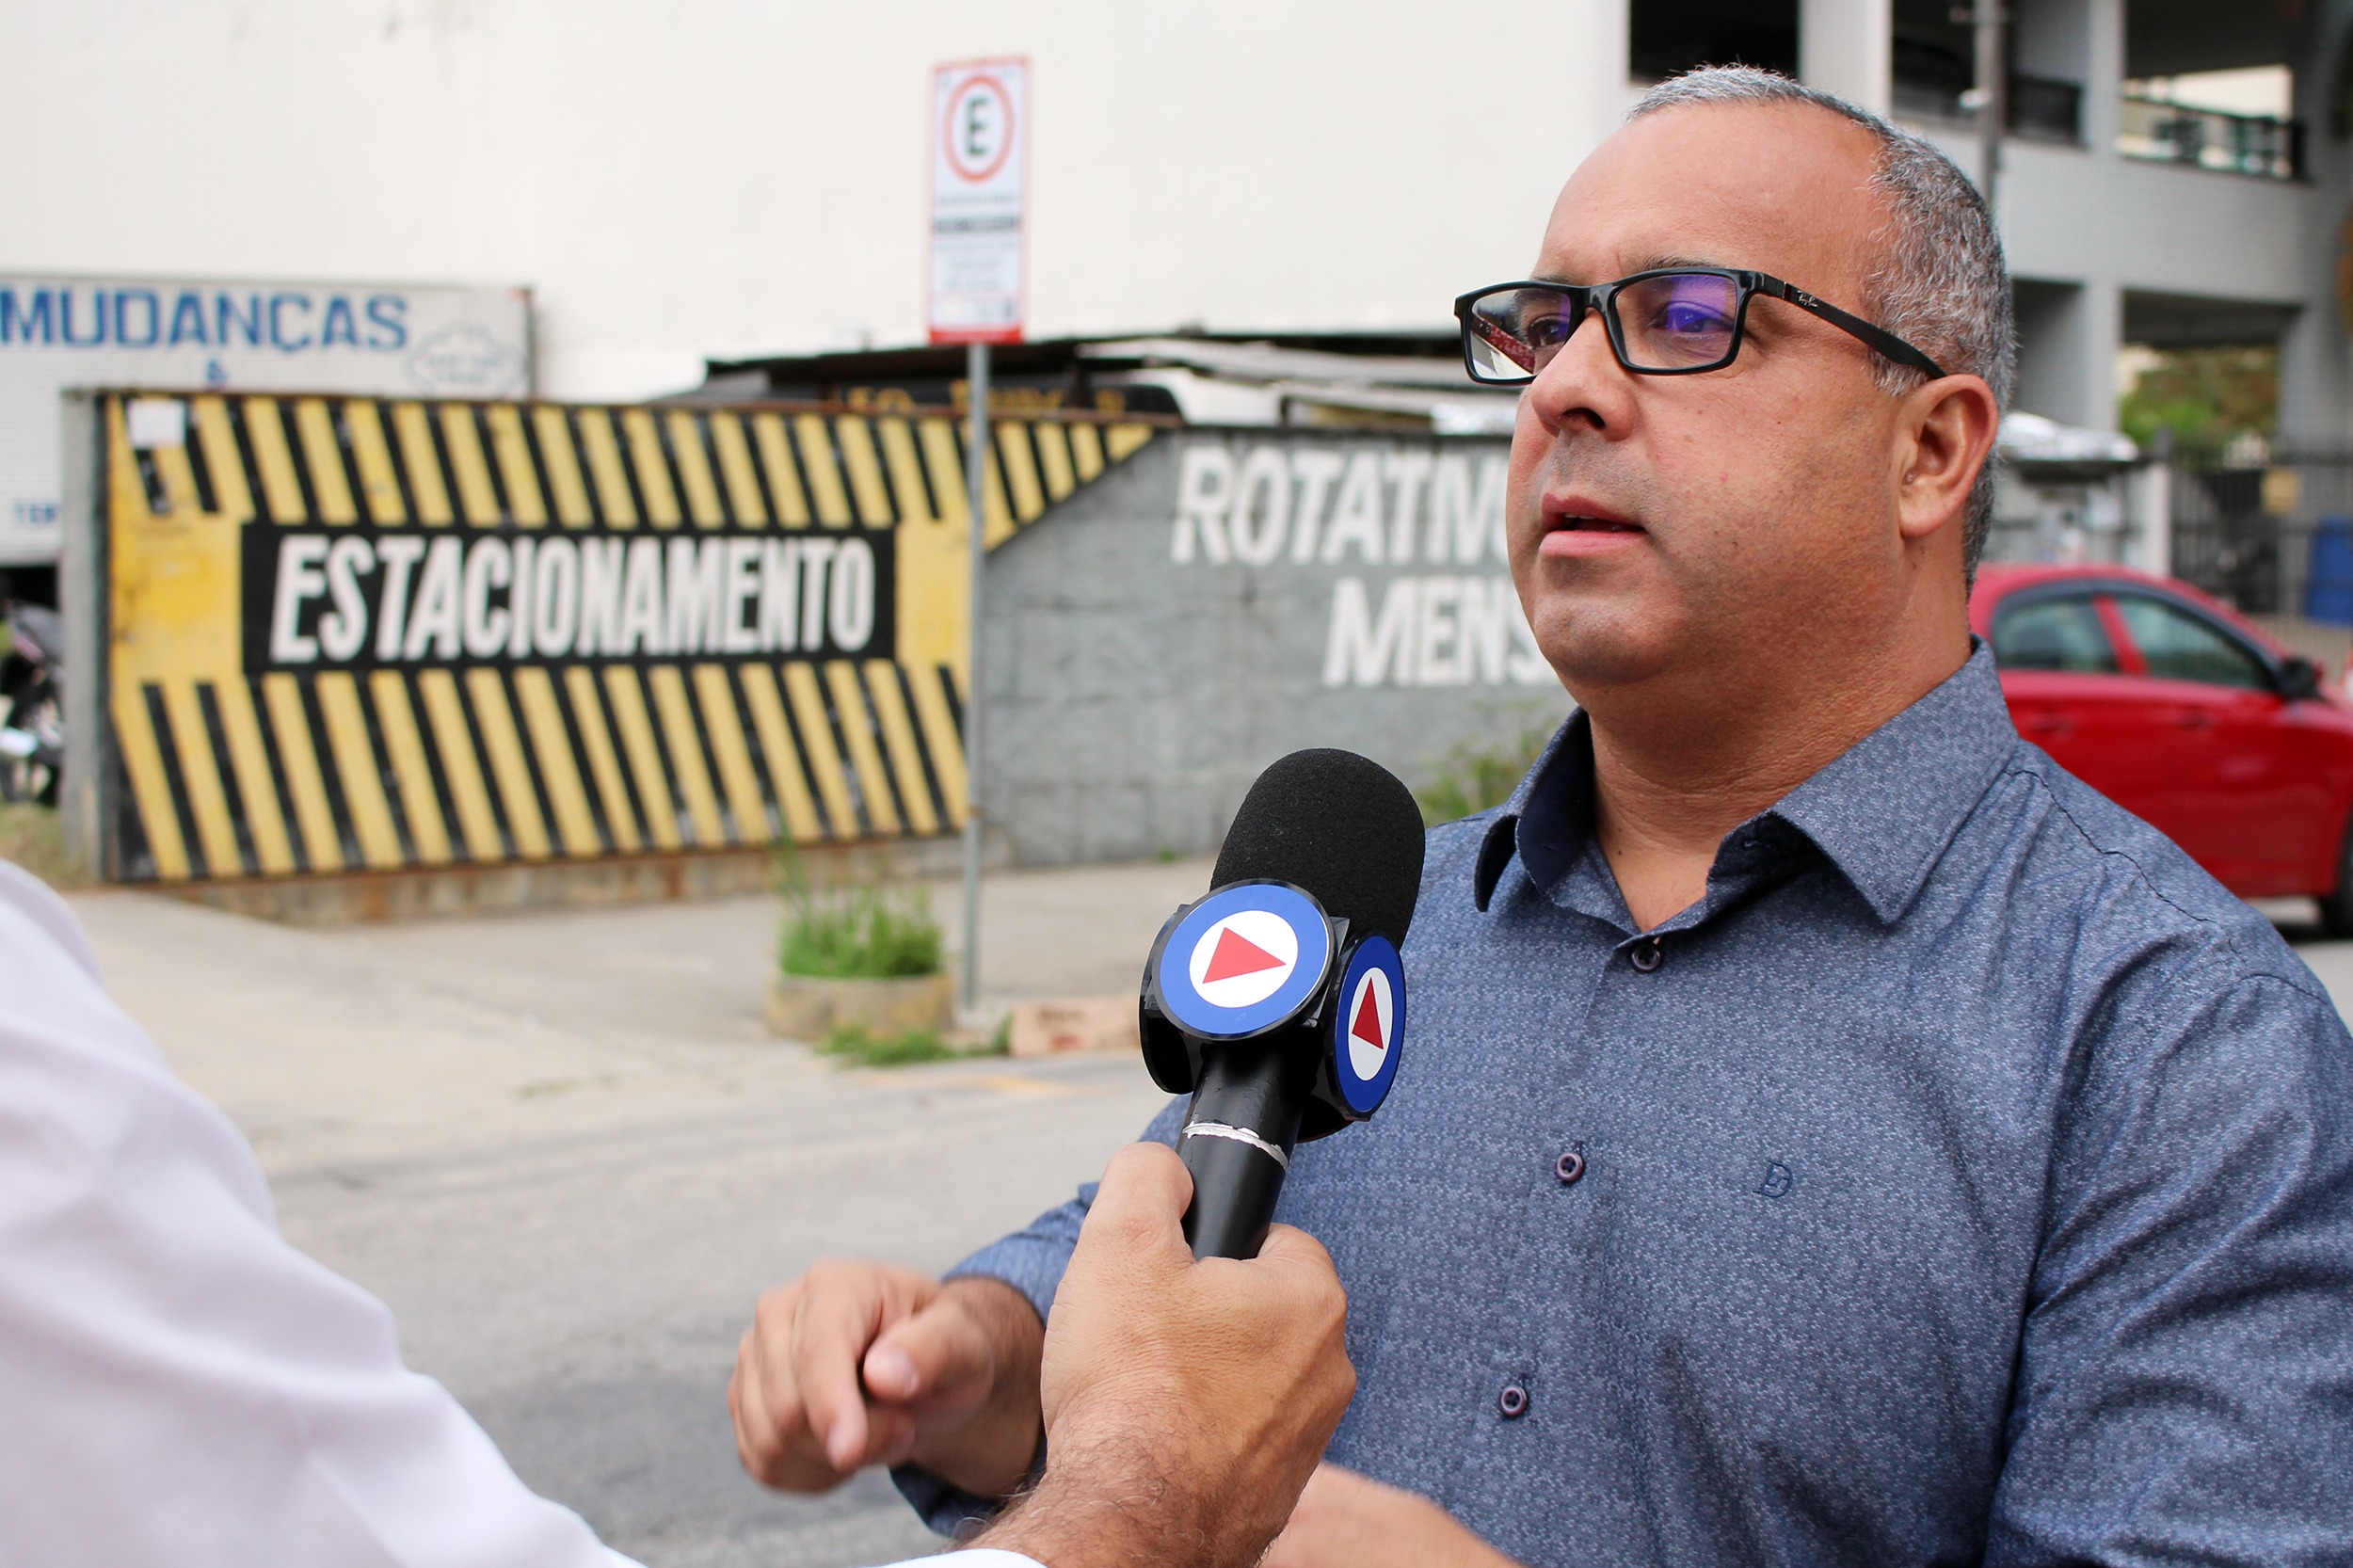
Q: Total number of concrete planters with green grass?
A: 1